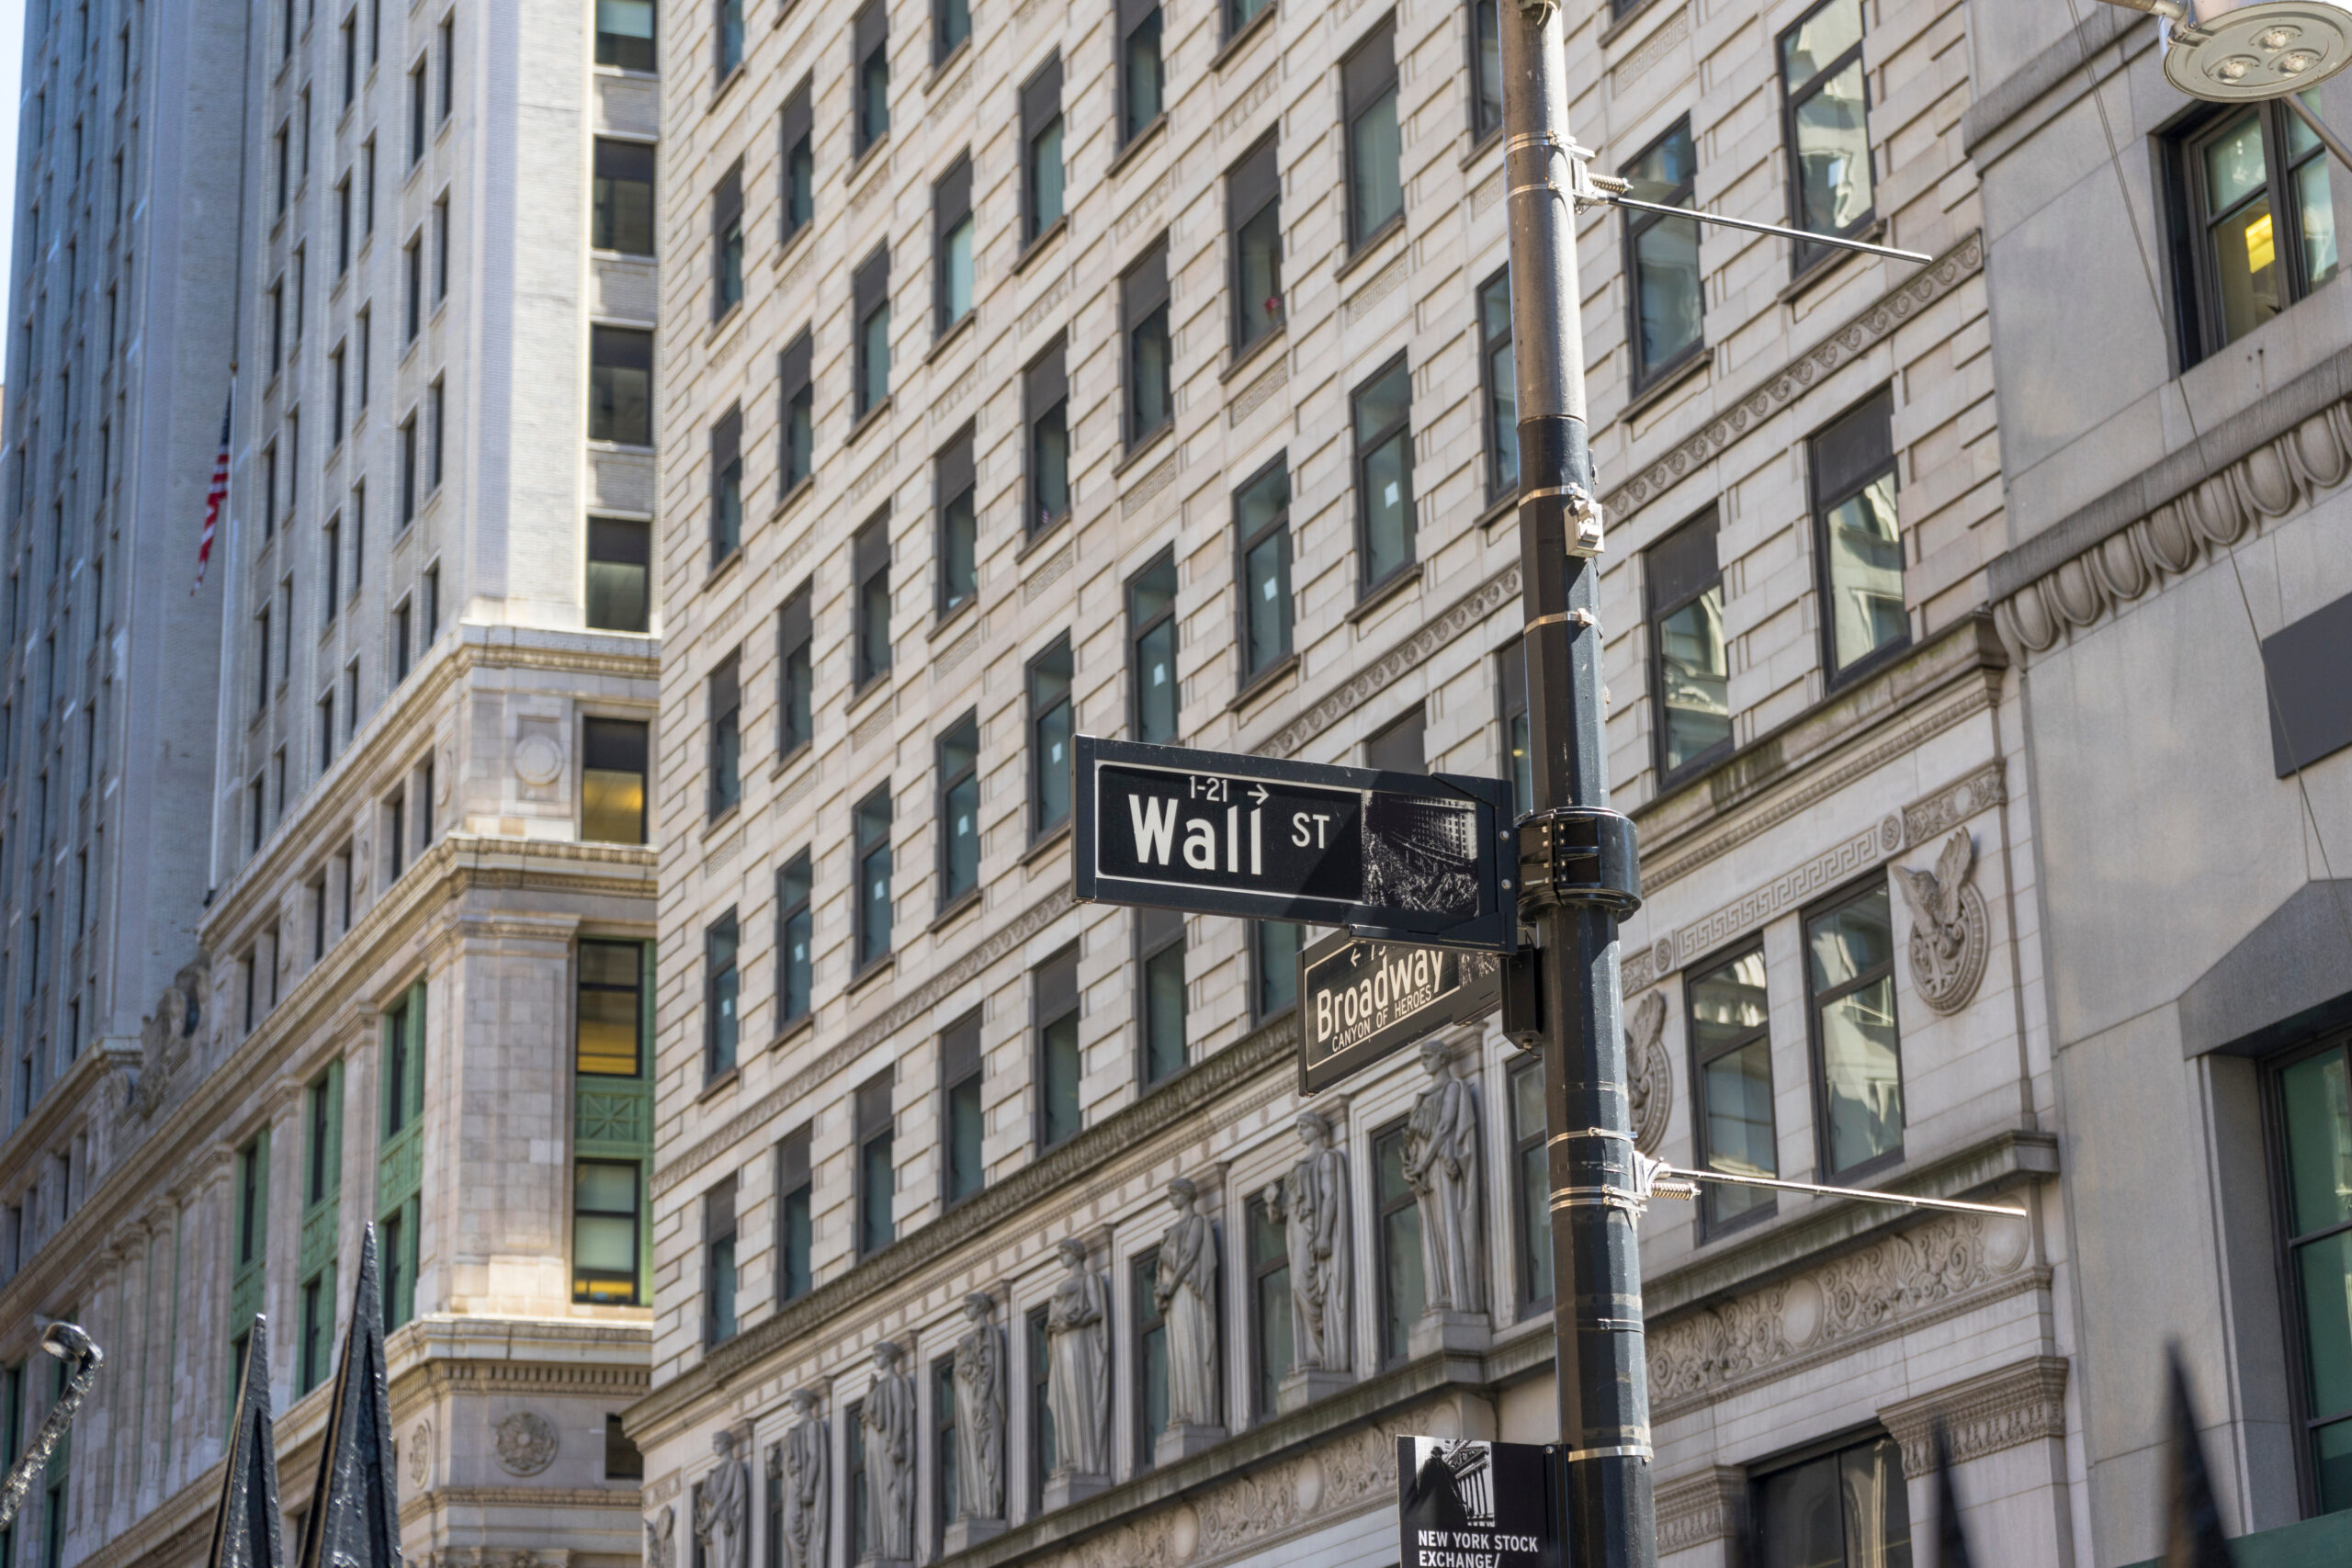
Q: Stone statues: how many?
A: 8